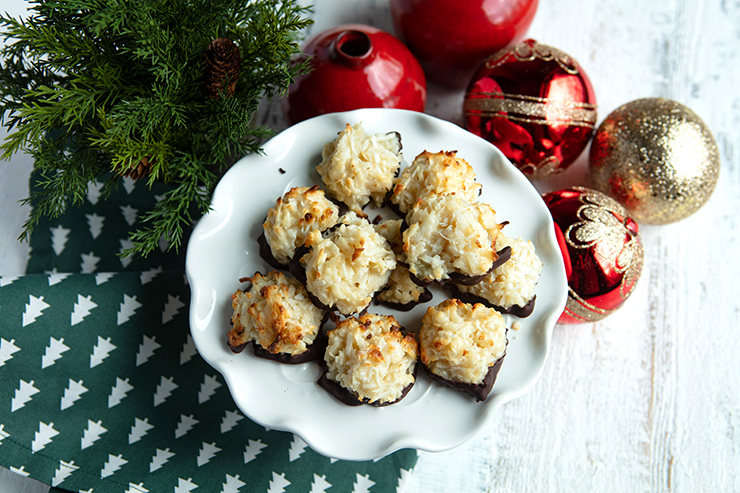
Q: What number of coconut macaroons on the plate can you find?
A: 10